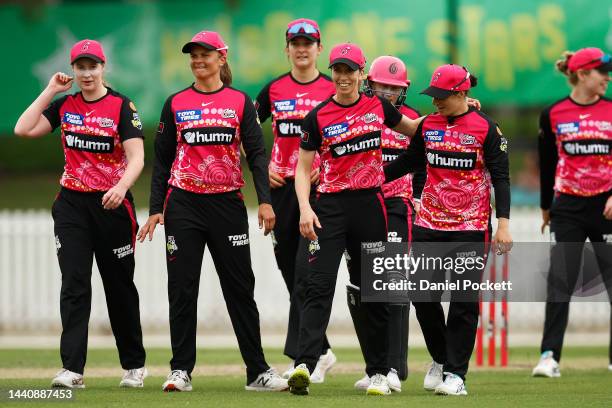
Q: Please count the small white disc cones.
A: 0